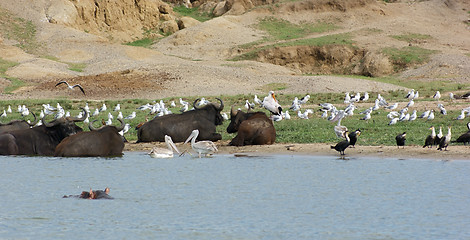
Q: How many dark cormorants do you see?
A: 7